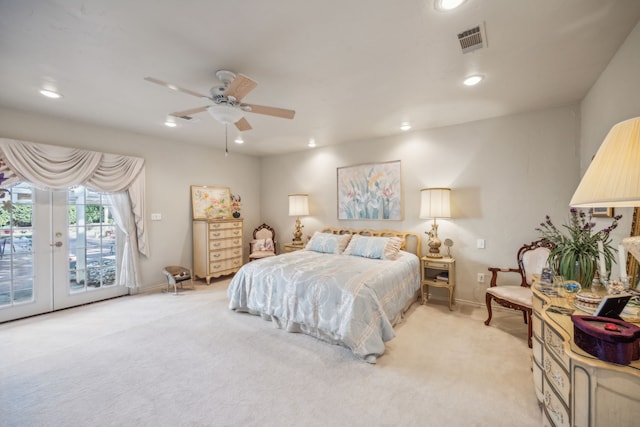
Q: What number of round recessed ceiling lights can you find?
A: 7